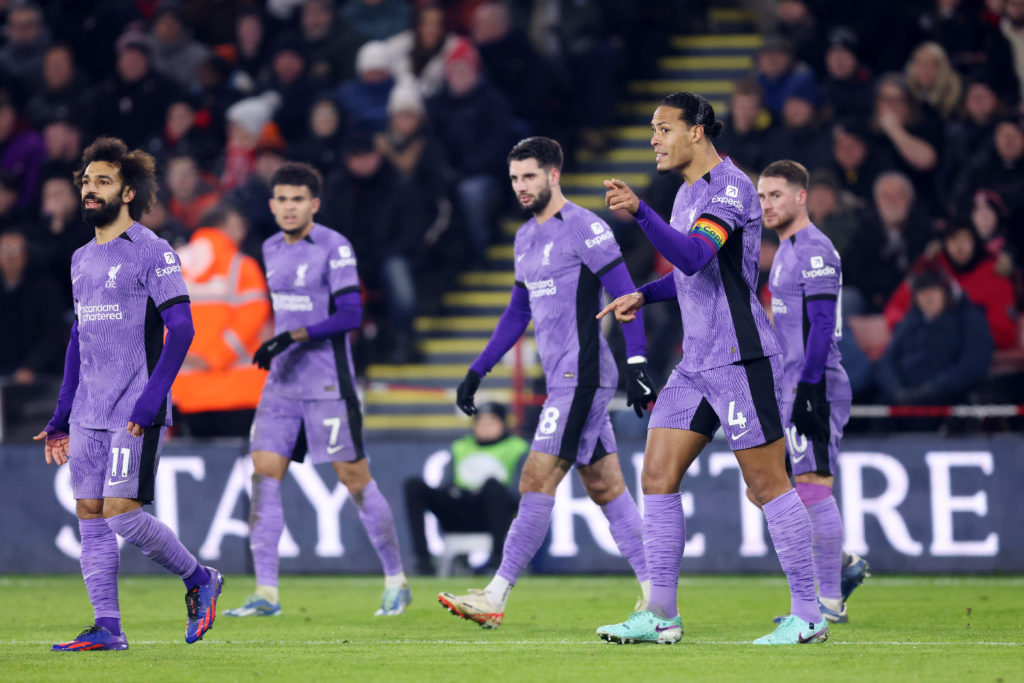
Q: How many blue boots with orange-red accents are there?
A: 2